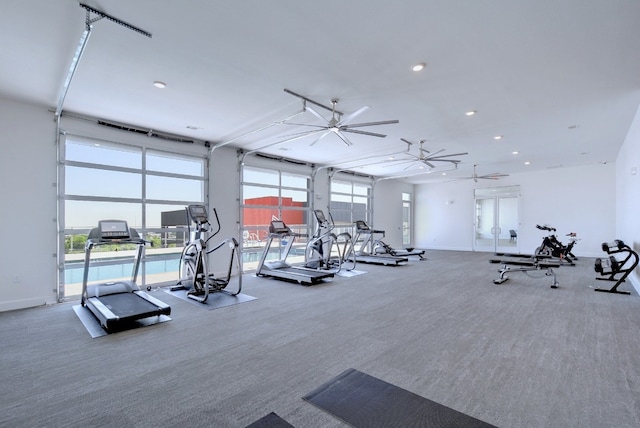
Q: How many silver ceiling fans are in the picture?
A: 3